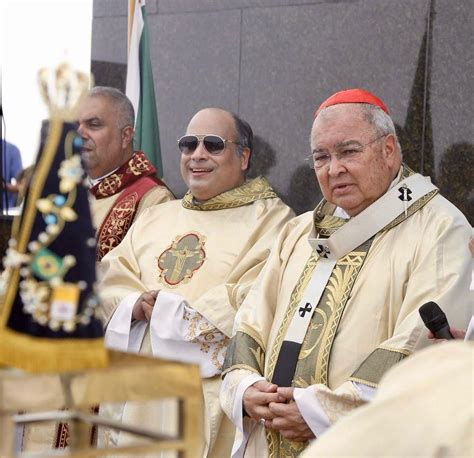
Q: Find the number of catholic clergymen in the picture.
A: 3